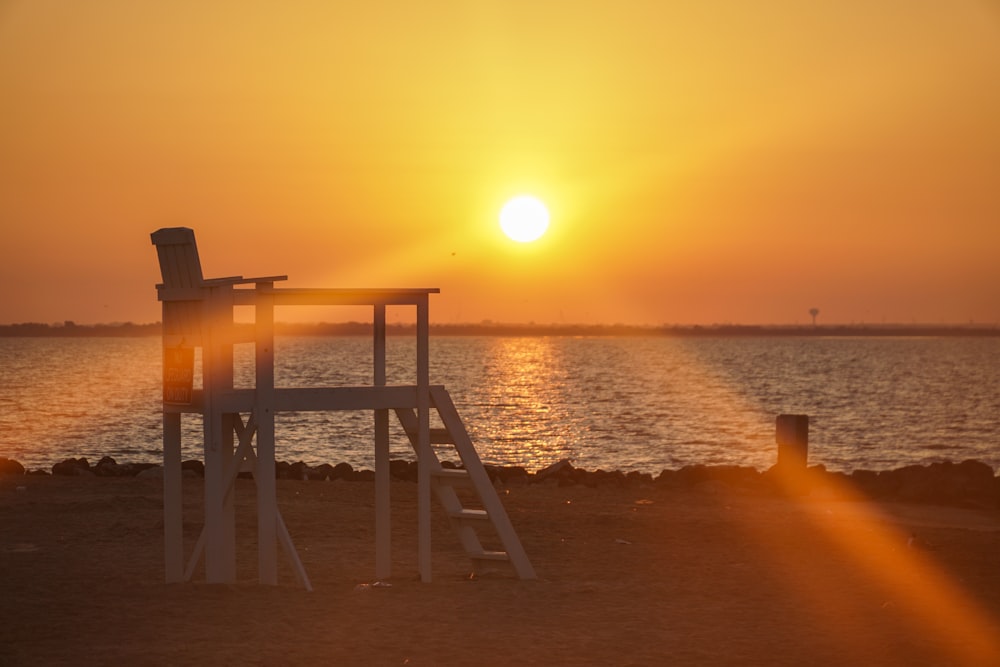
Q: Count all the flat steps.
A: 4